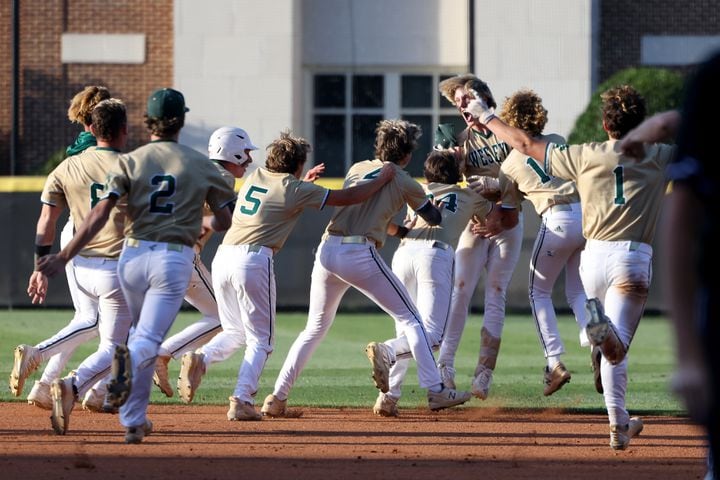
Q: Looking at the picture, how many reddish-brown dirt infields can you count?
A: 1